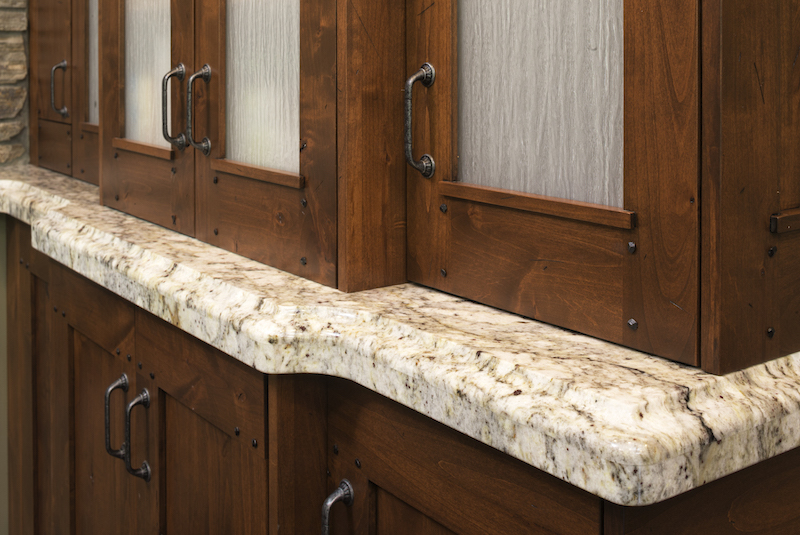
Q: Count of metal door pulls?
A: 7